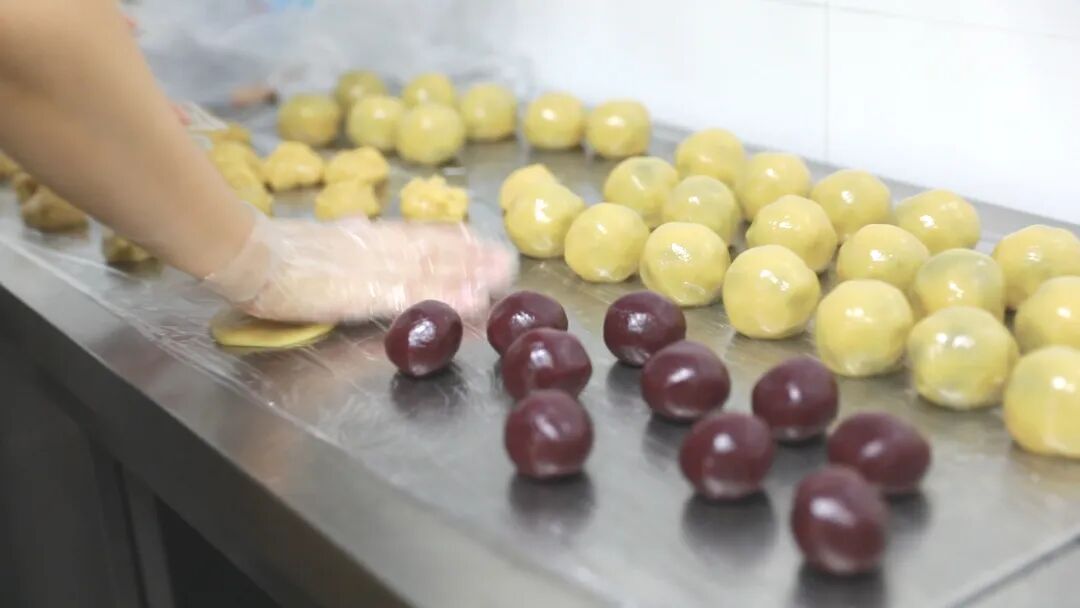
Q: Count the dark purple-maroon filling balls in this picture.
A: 10